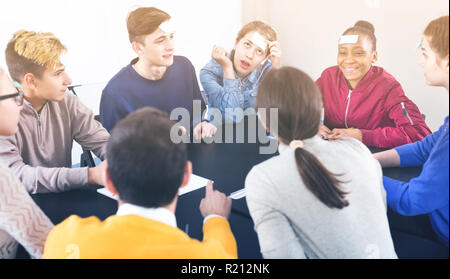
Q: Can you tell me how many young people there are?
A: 8